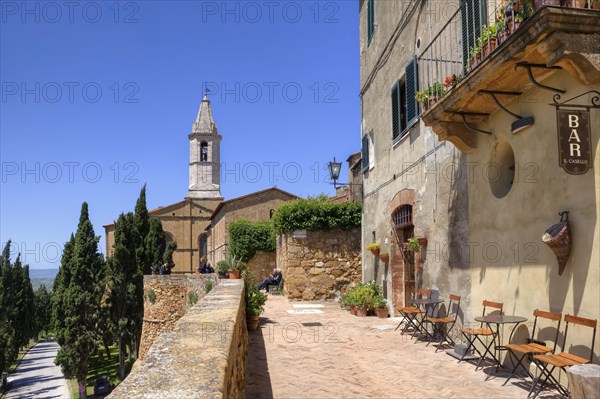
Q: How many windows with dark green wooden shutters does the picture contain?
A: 4